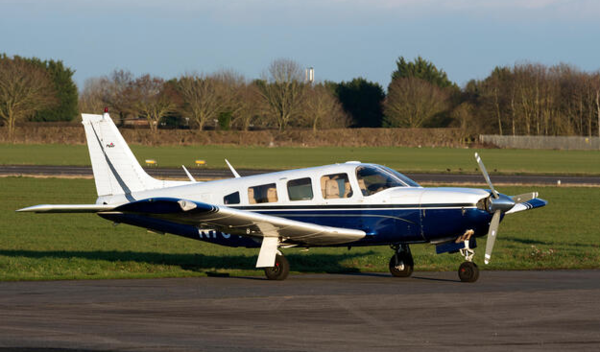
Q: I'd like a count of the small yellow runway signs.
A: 2